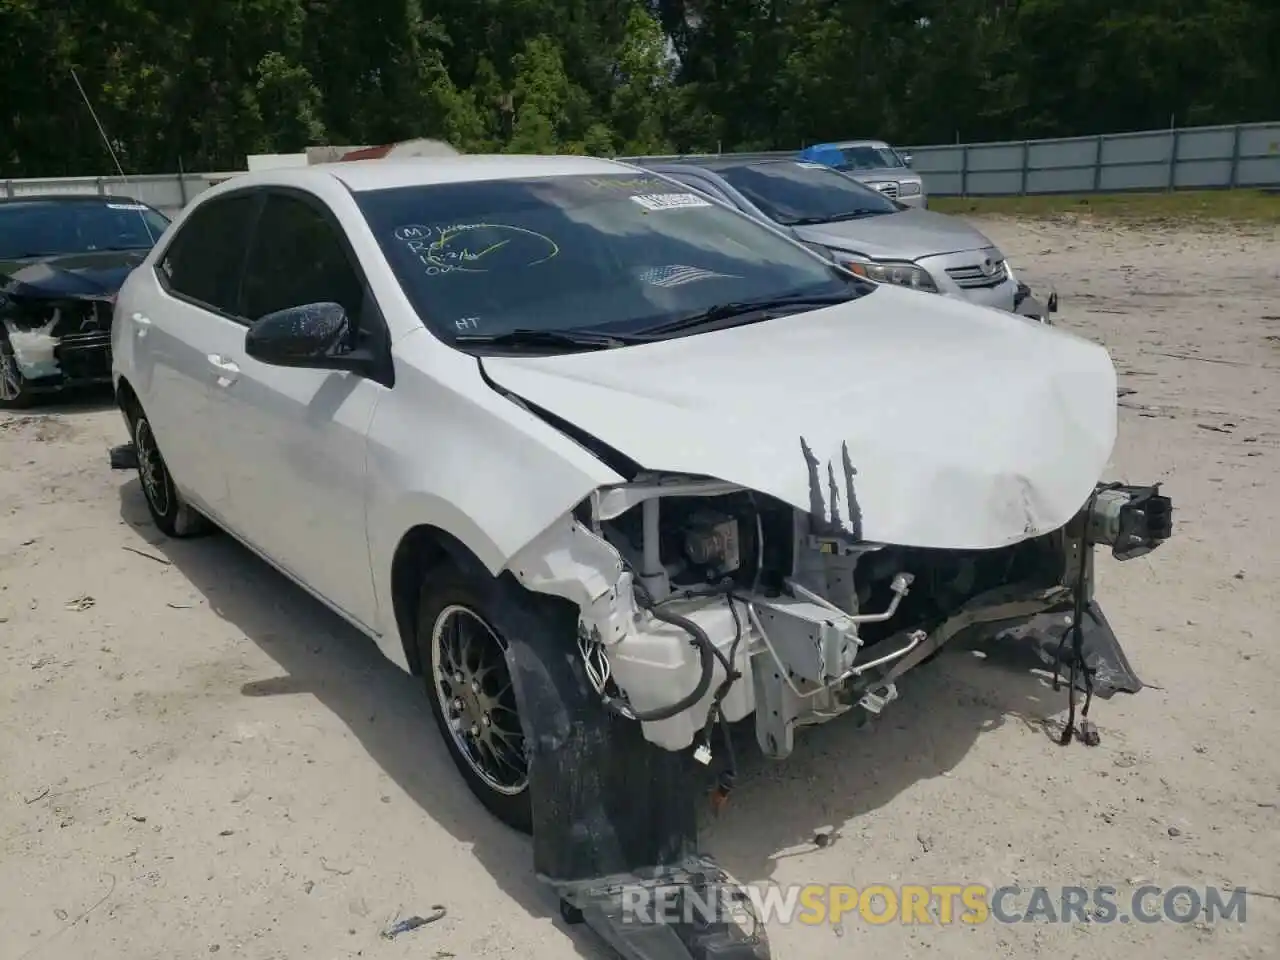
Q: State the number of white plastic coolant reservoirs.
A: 1